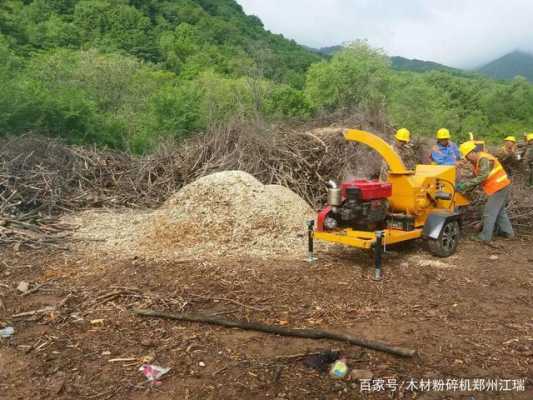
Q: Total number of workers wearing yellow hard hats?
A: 5